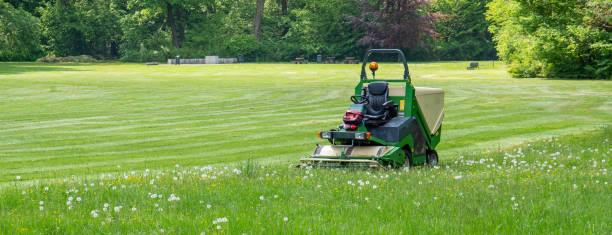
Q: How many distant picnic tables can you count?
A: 3